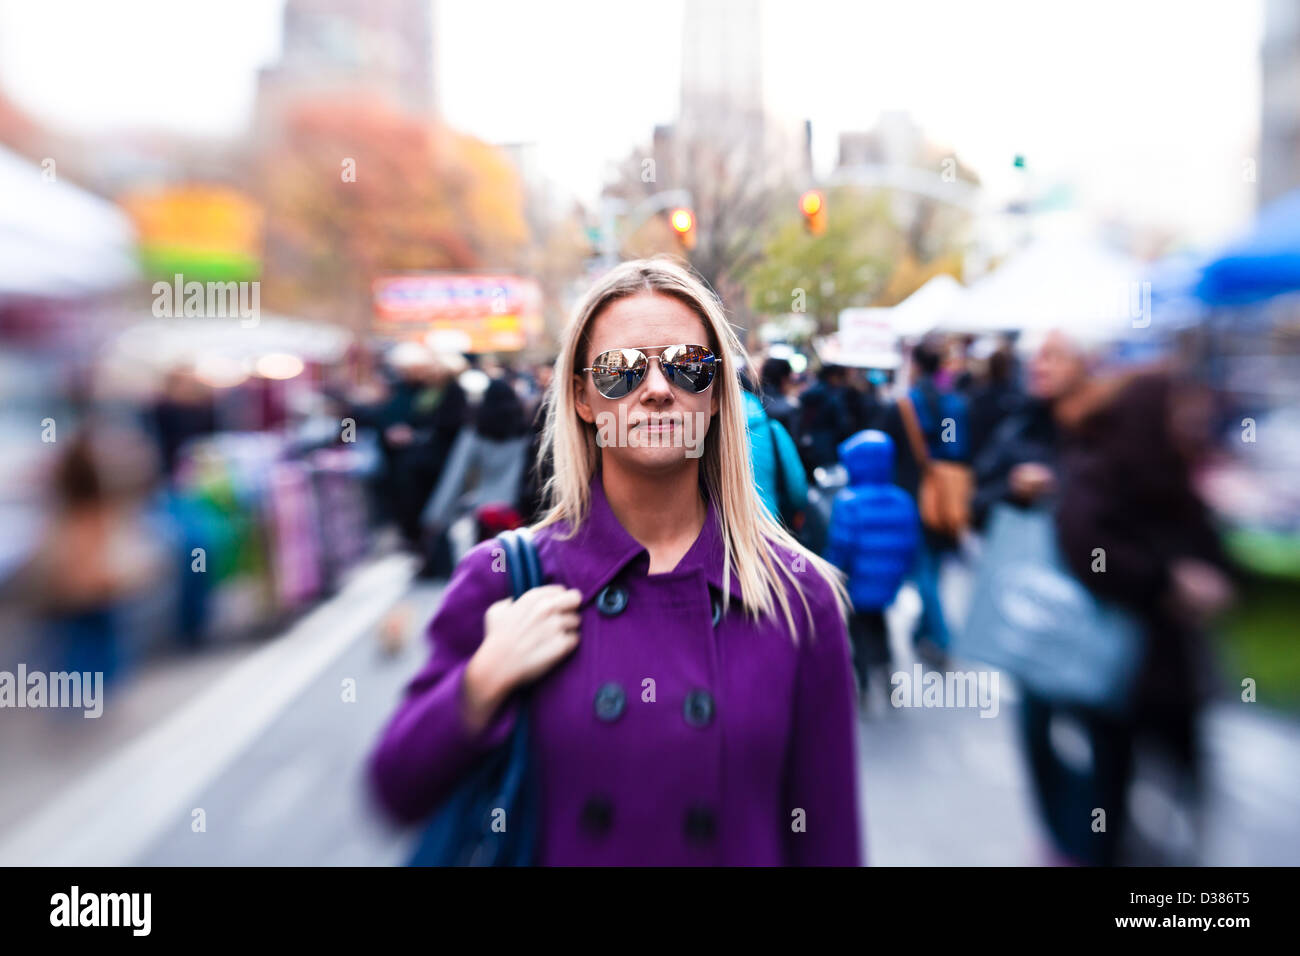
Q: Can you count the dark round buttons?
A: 6